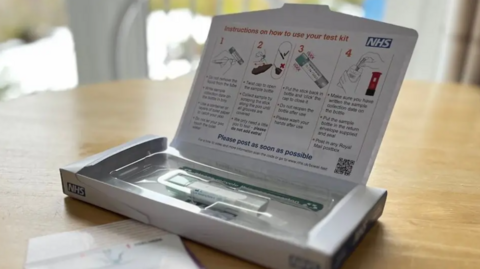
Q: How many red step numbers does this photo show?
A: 4